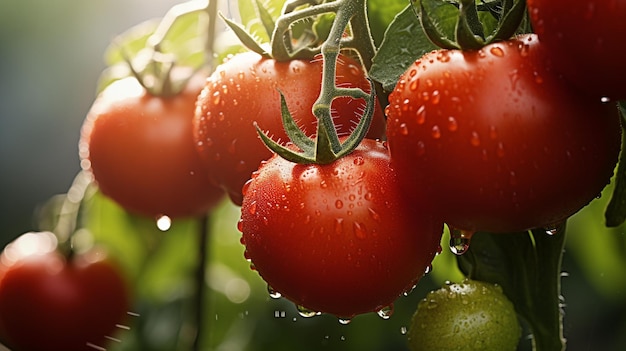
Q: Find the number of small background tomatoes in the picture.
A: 2